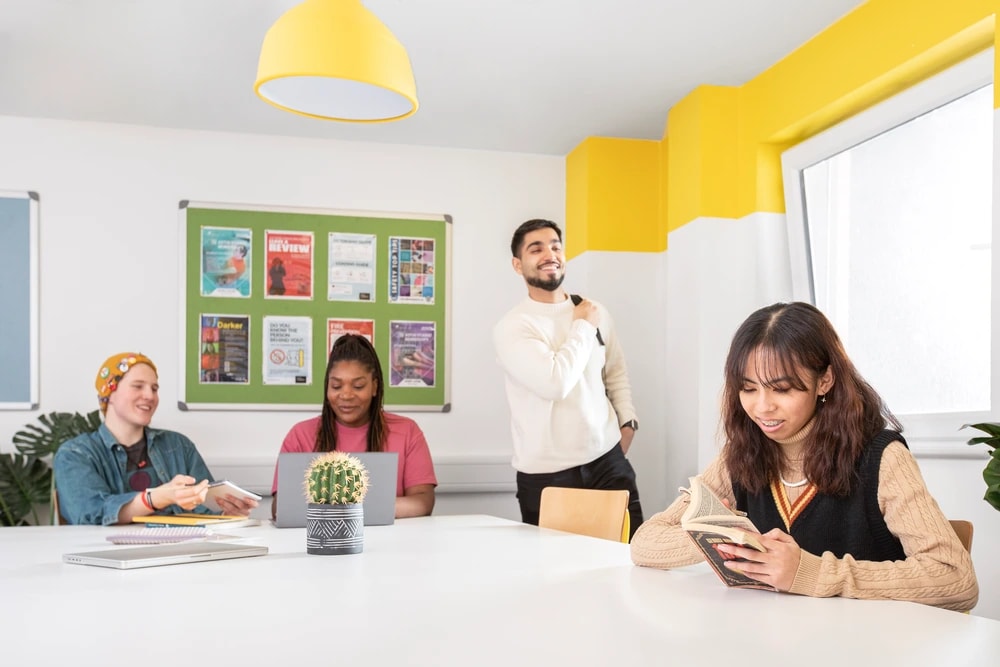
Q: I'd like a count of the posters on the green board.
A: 8